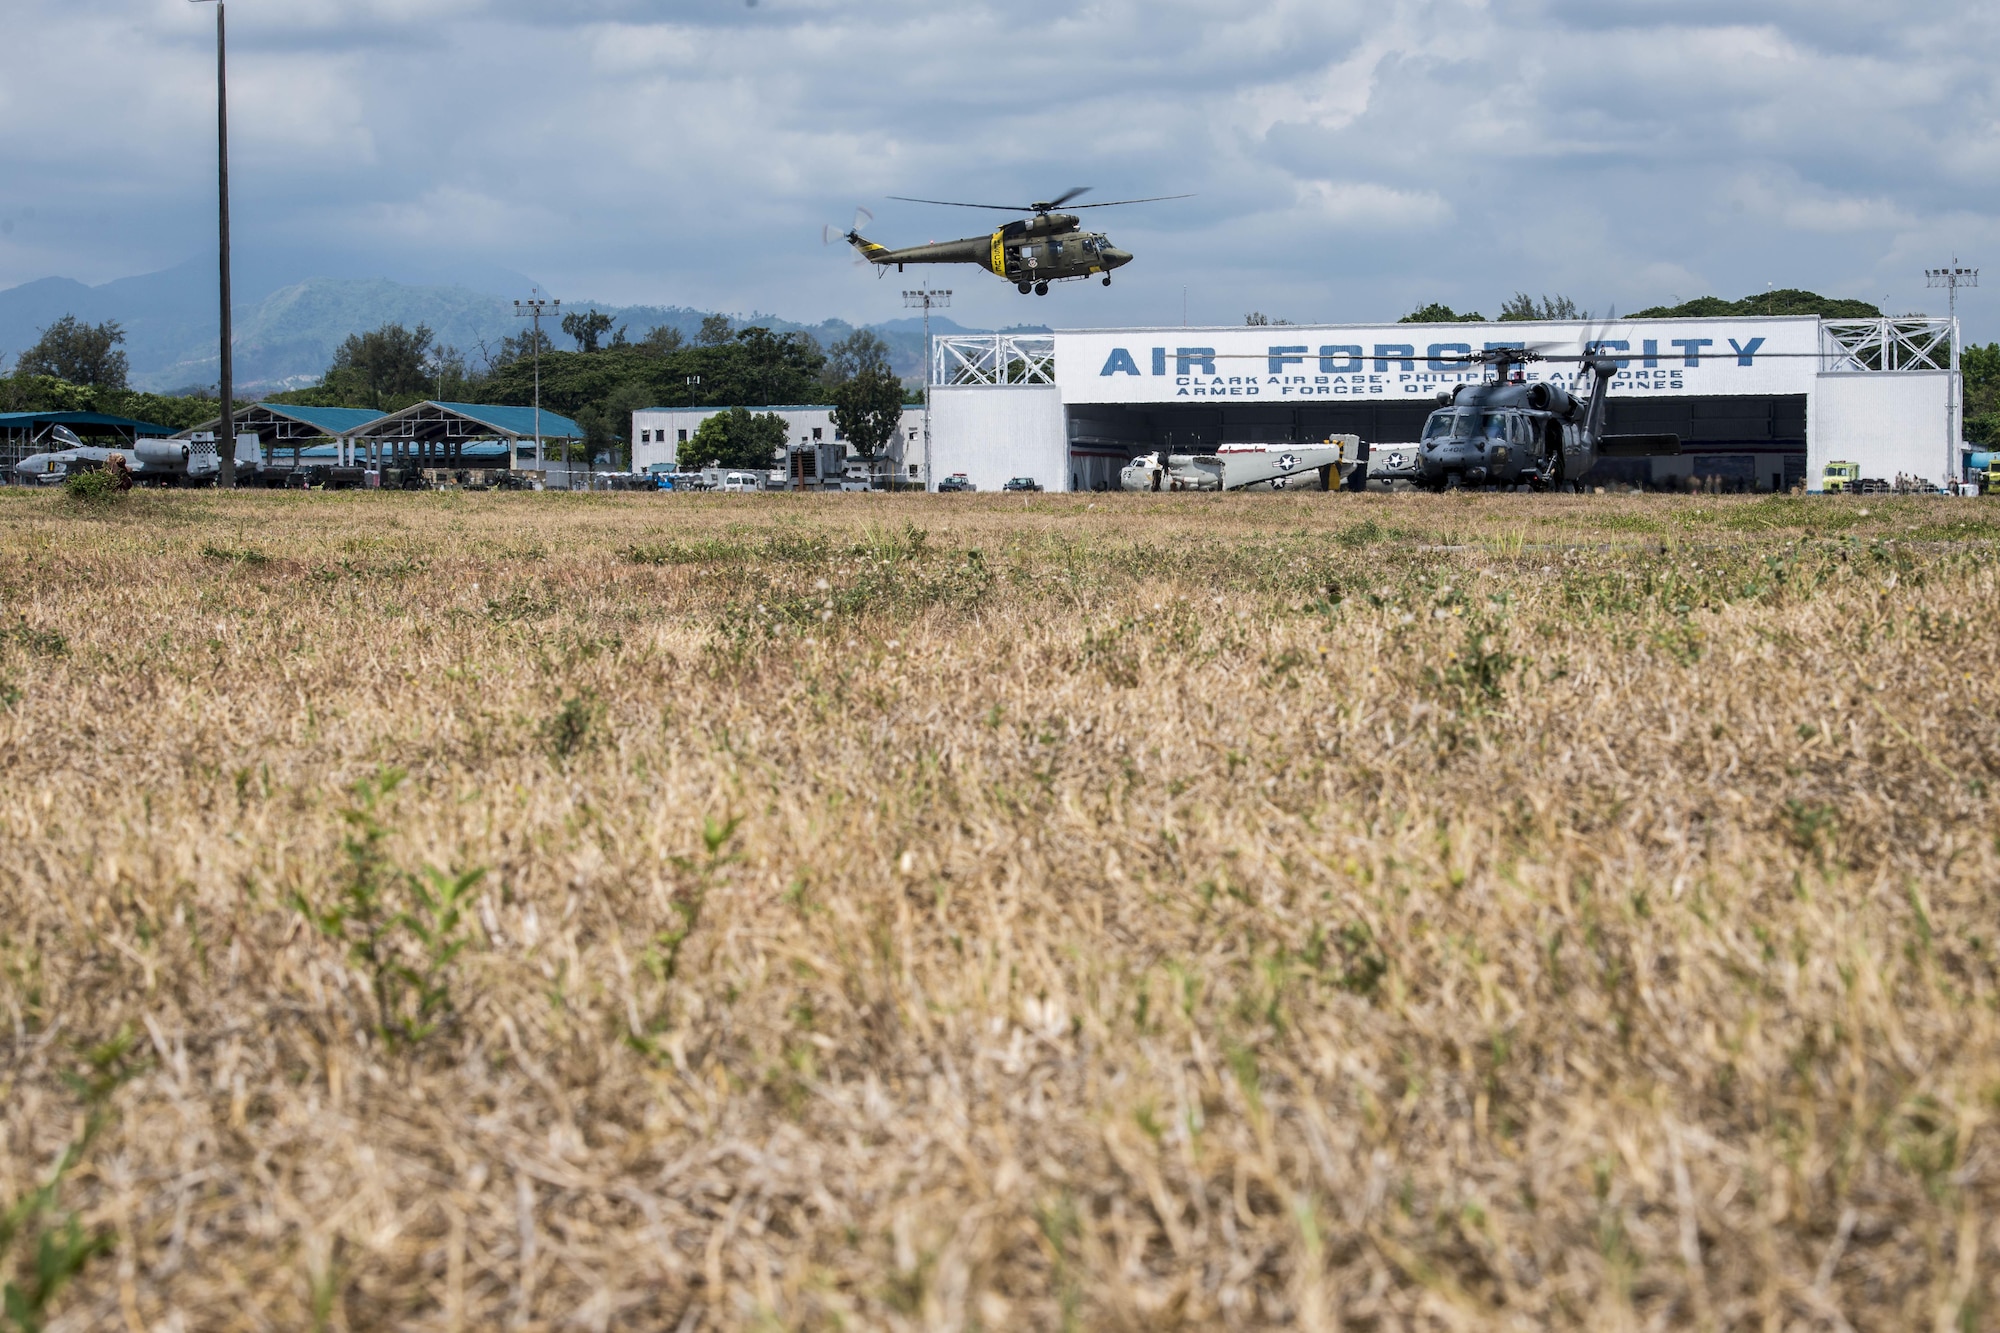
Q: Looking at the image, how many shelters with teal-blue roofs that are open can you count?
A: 3